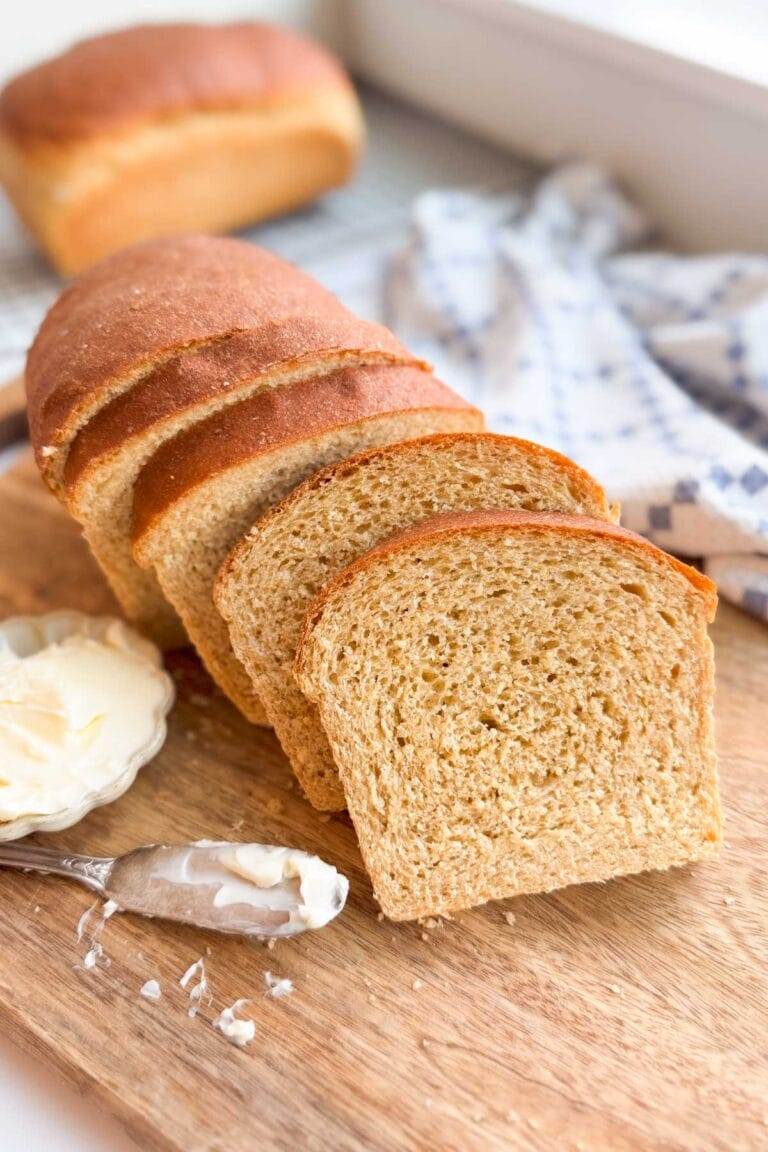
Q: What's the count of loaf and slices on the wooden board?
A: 5